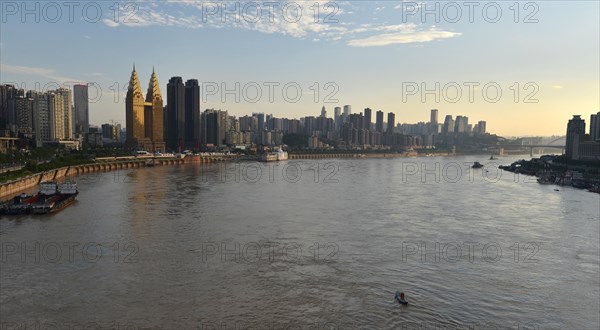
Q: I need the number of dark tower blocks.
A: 2